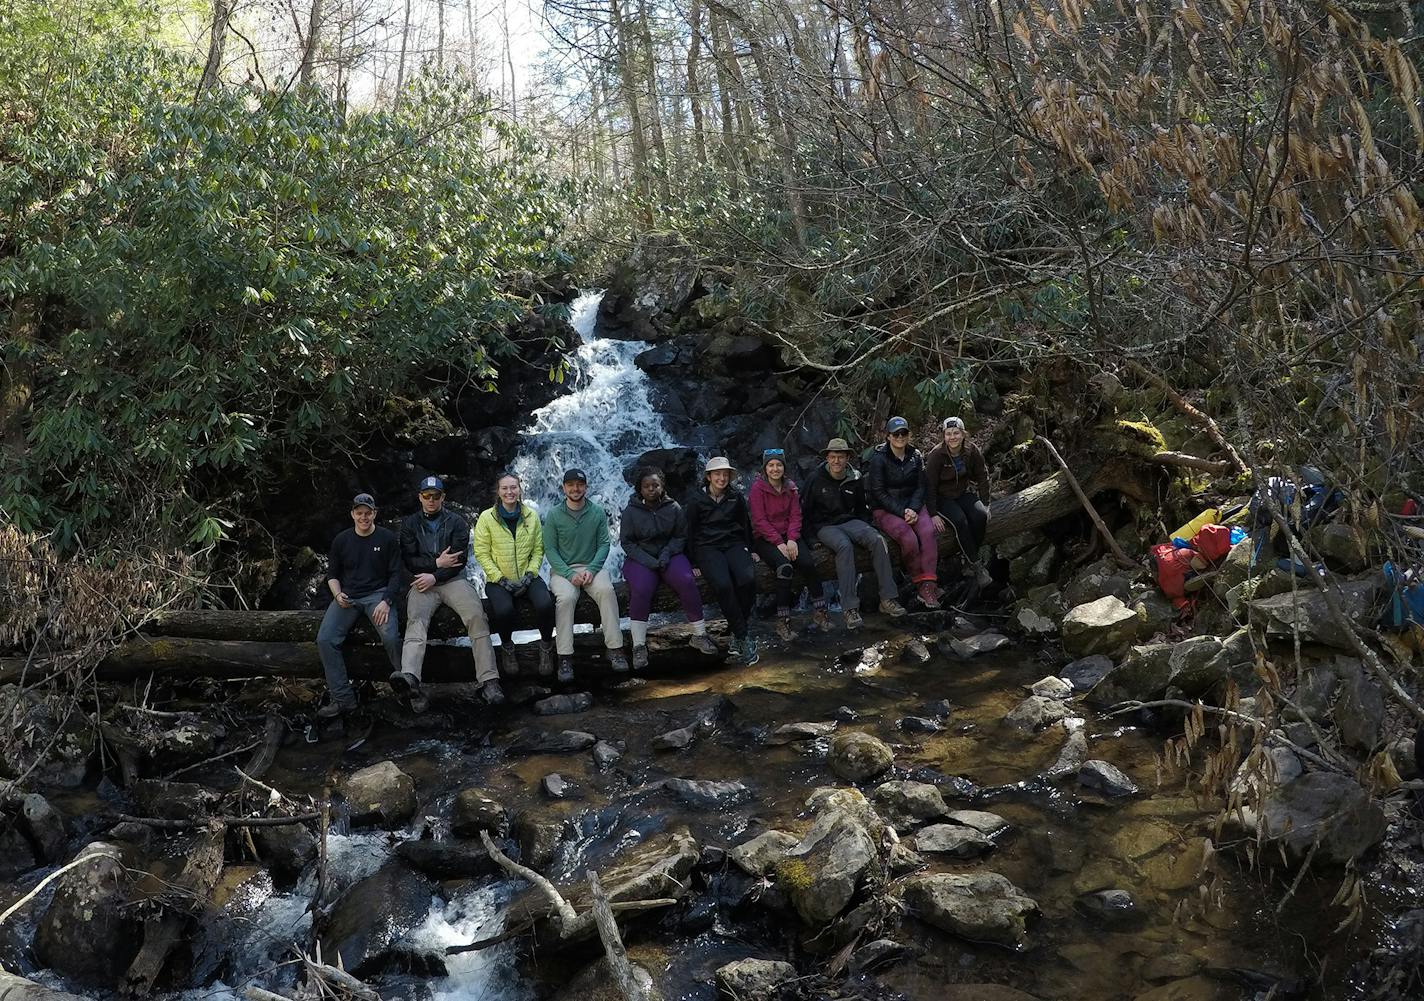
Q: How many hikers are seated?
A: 10